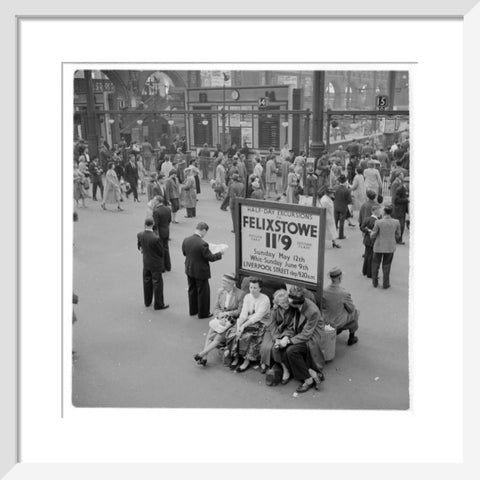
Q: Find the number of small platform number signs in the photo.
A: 2